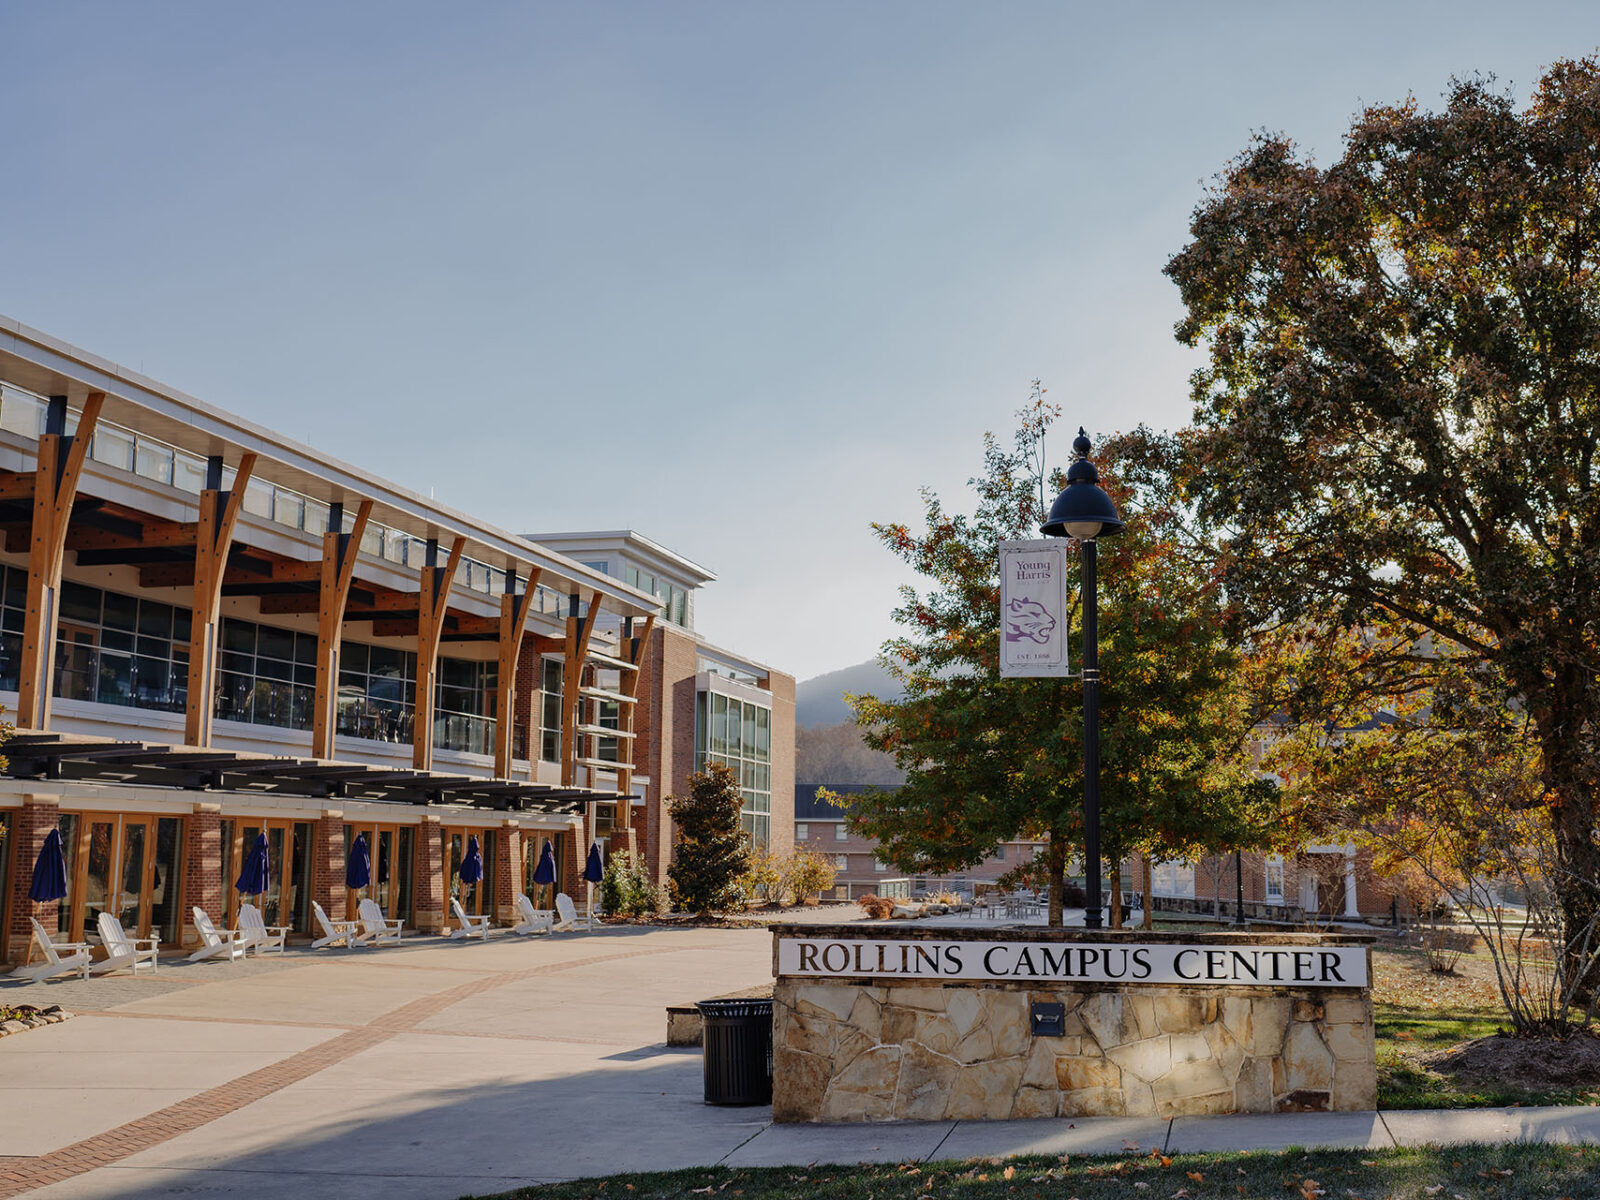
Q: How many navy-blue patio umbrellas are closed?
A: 6